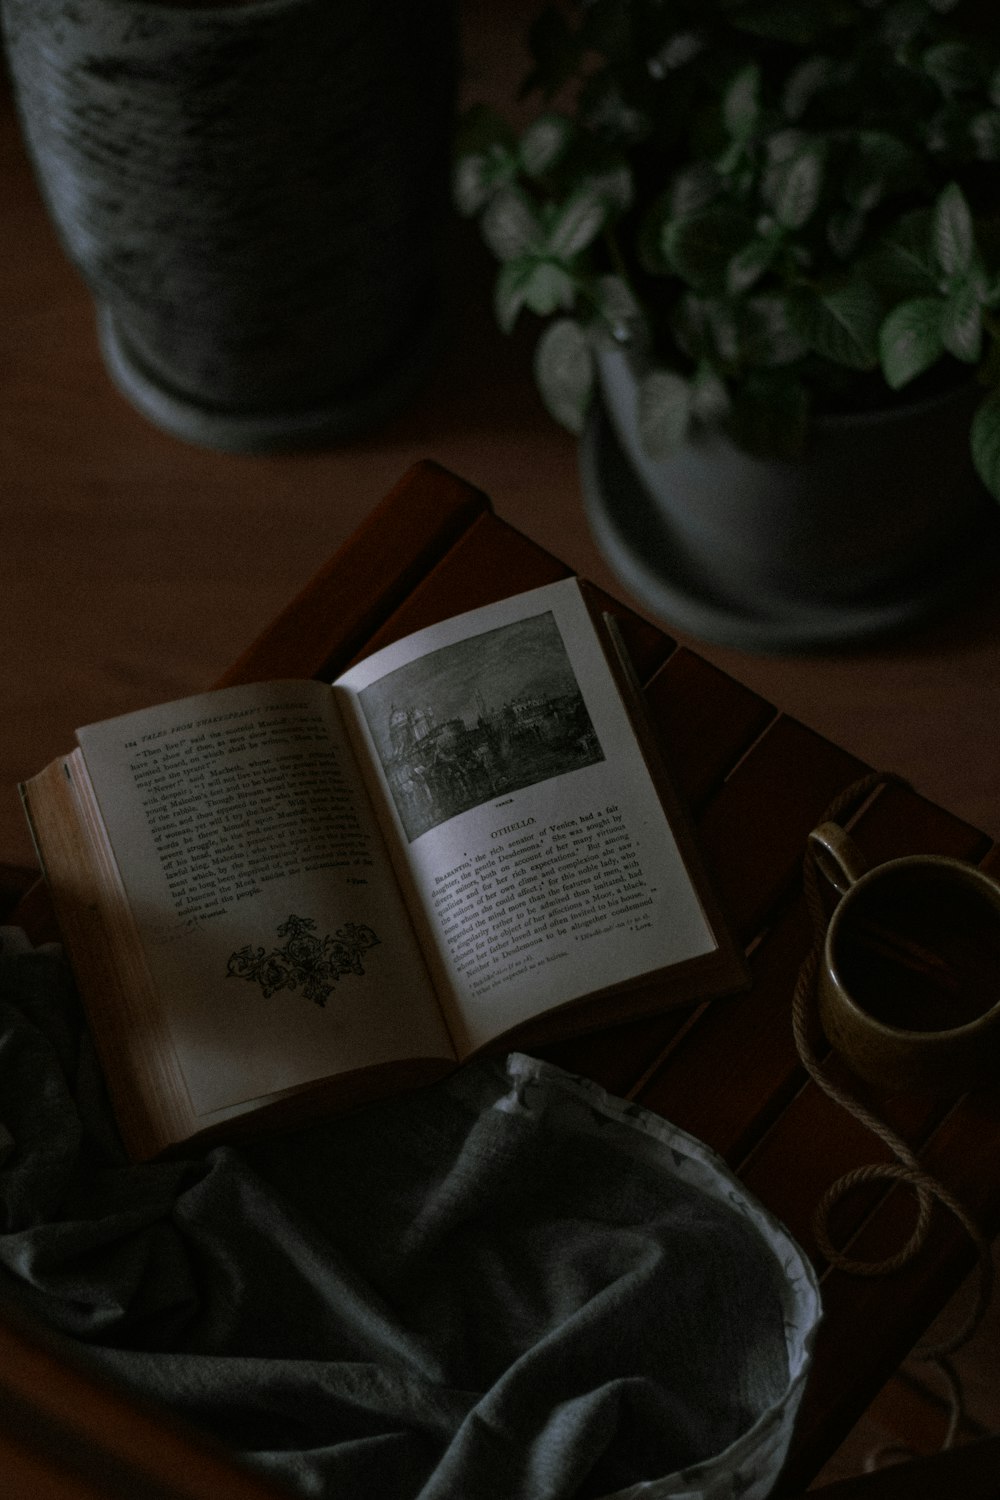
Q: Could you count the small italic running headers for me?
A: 1